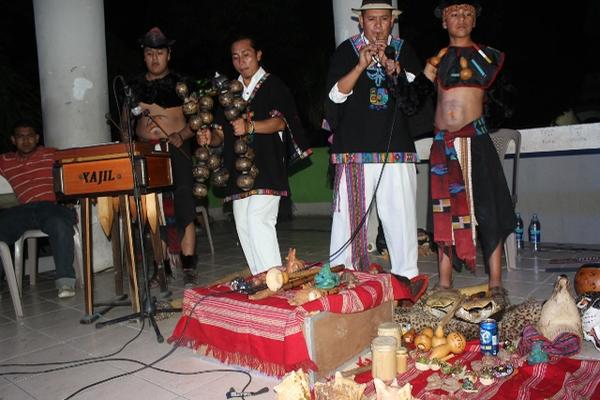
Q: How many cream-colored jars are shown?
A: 3